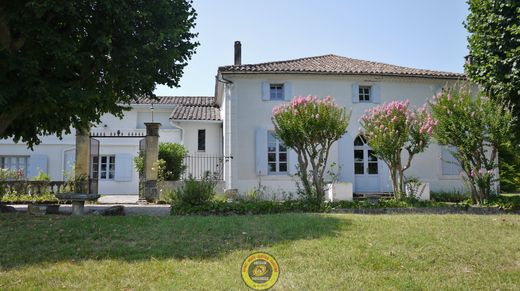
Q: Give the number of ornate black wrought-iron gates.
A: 1